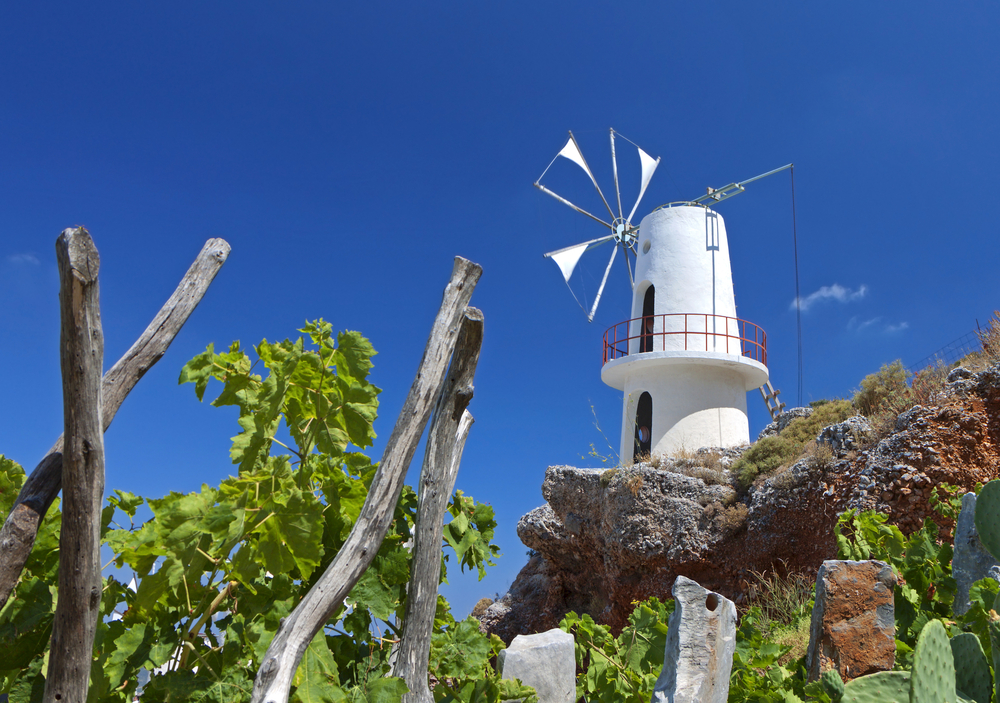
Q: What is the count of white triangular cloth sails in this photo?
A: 3